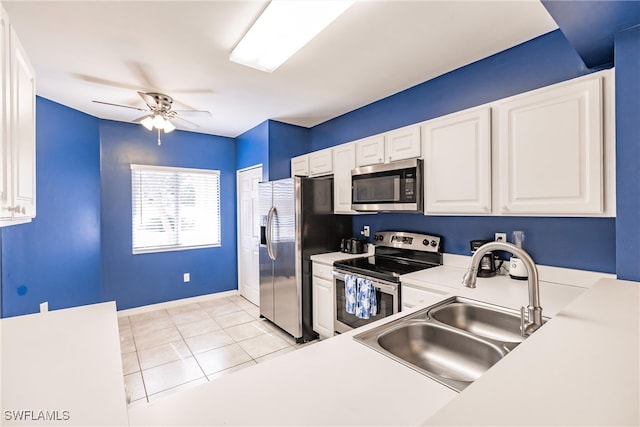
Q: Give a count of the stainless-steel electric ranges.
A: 1